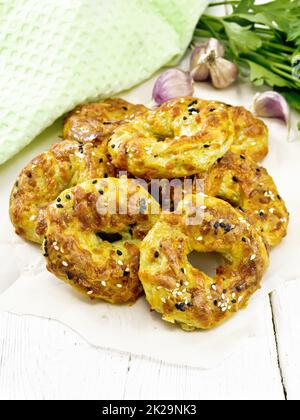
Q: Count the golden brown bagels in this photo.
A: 7